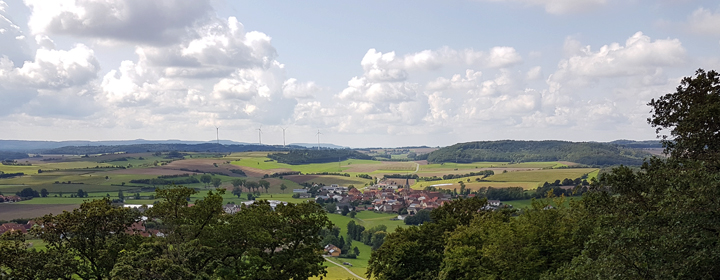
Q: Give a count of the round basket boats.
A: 0